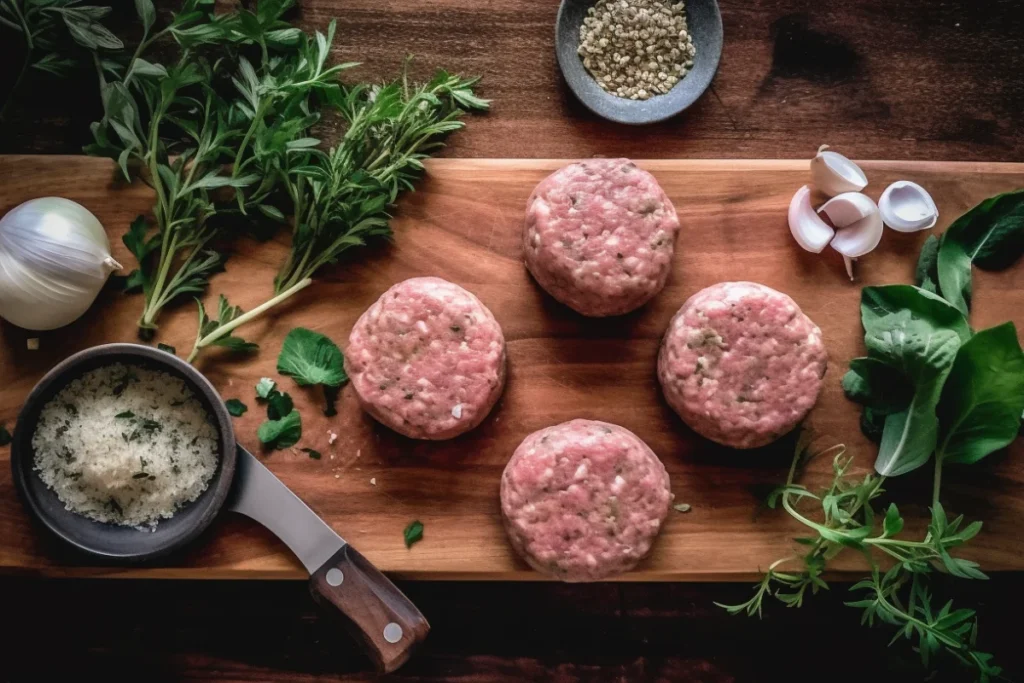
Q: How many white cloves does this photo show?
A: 5